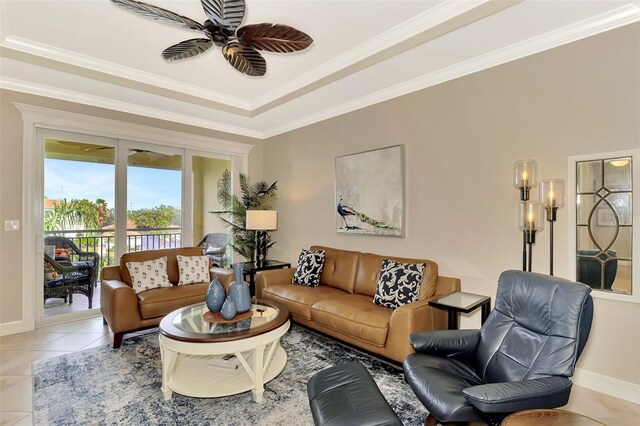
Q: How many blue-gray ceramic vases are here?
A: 3